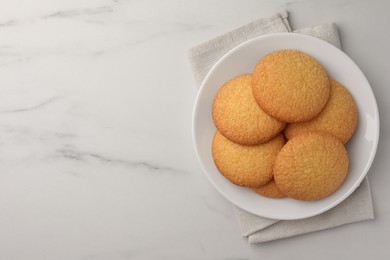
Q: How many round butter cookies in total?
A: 6